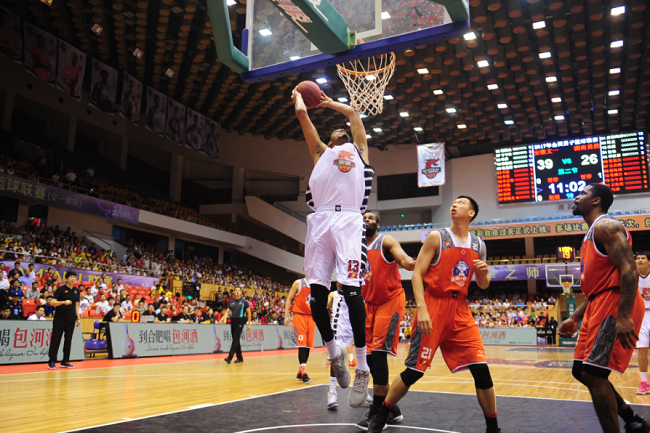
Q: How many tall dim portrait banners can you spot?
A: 9